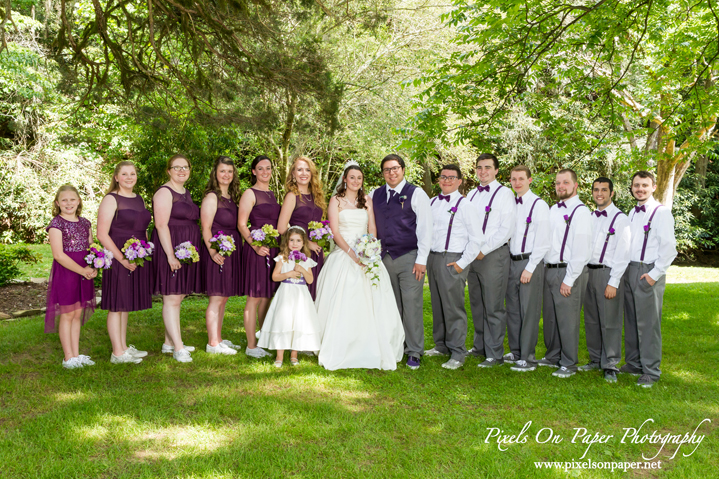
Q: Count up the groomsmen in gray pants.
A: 6